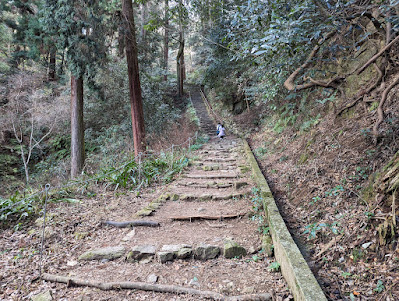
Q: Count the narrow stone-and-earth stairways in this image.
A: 1